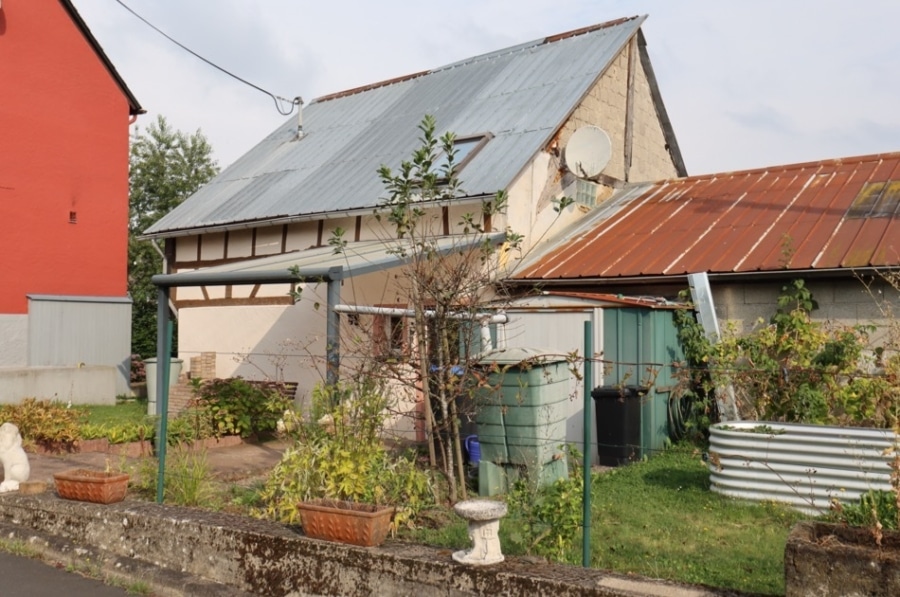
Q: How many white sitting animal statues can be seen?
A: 1